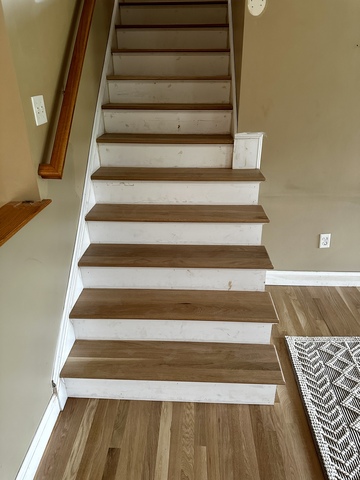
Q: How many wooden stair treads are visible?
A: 11